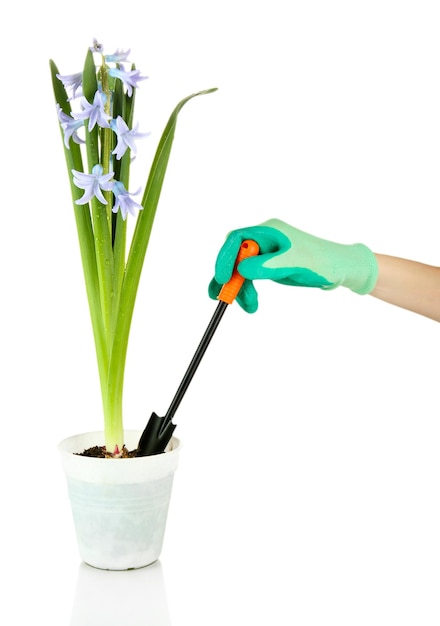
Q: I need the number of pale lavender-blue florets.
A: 9